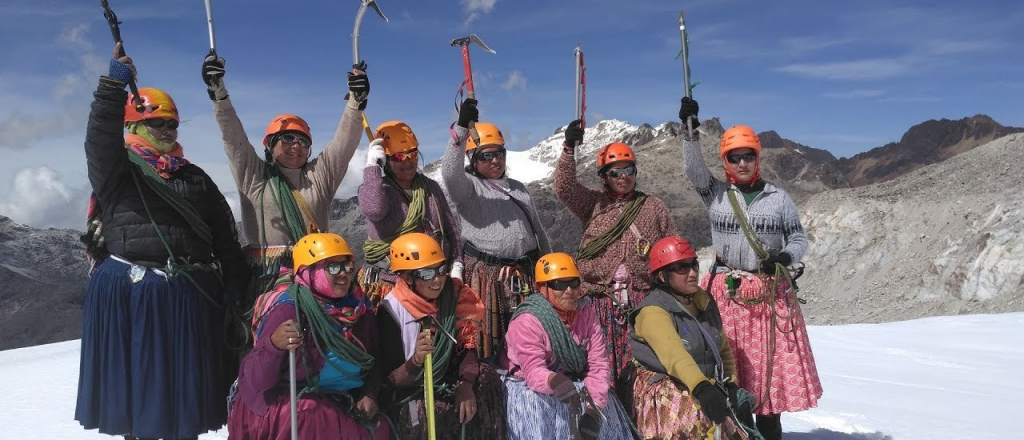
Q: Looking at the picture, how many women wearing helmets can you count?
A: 10